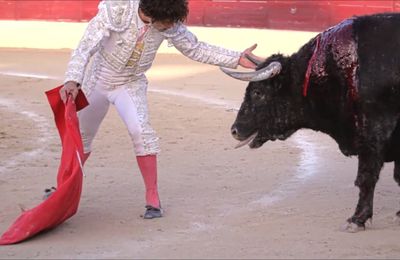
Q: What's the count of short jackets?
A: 1